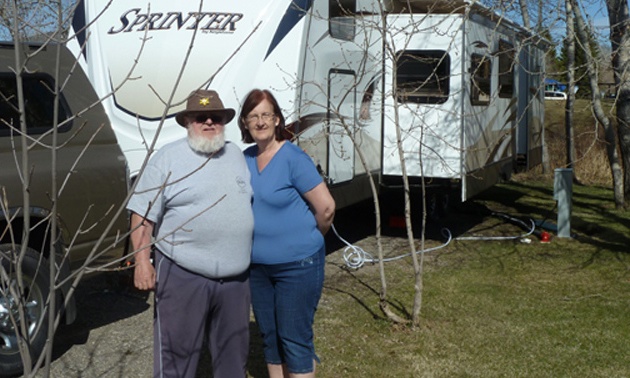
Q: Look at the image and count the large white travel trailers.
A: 1